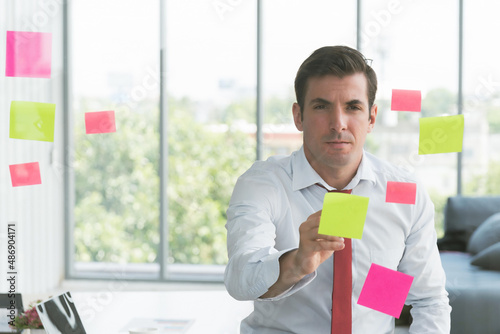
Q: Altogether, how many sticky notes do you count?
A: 9